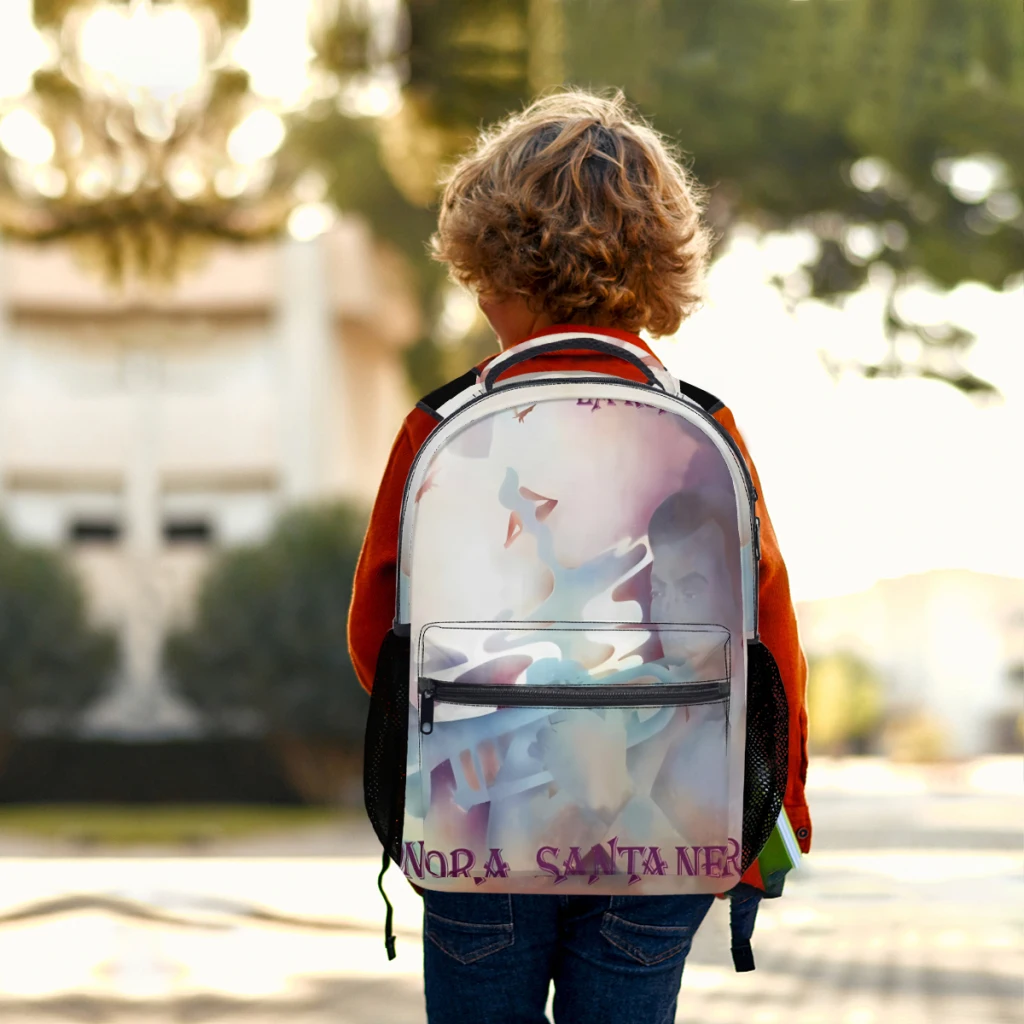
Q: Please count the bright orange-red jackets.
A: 1